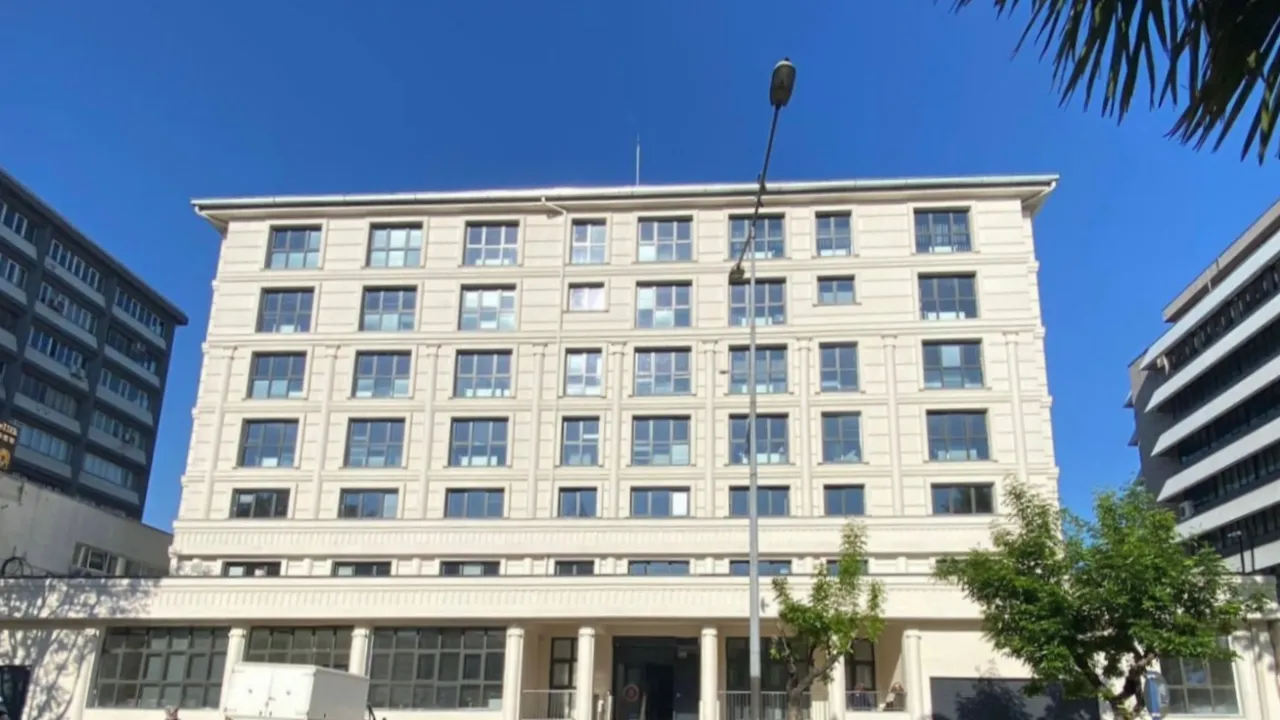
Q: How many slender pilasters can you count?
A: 9